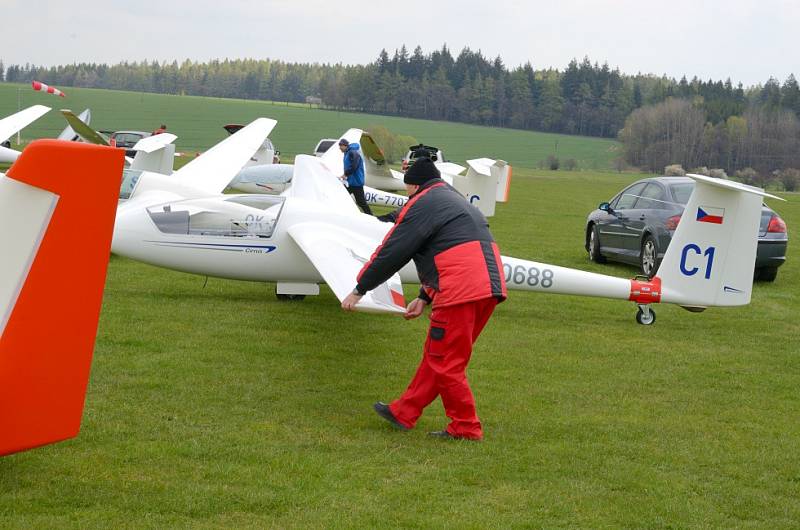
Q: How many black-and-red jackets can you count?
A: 1